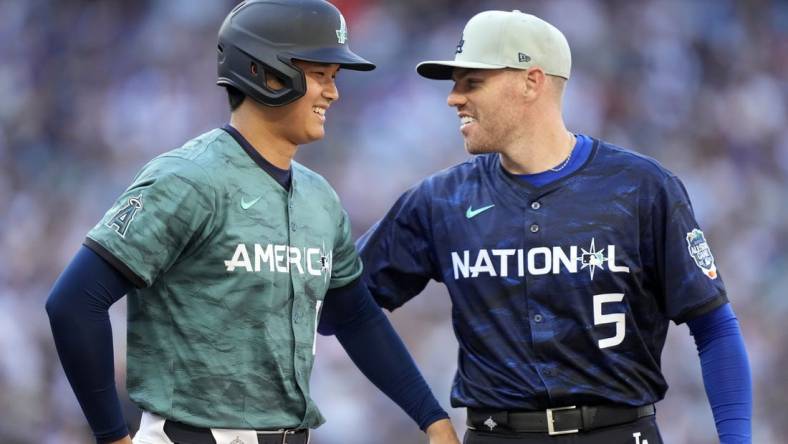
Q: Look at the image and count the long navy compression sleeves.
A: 2